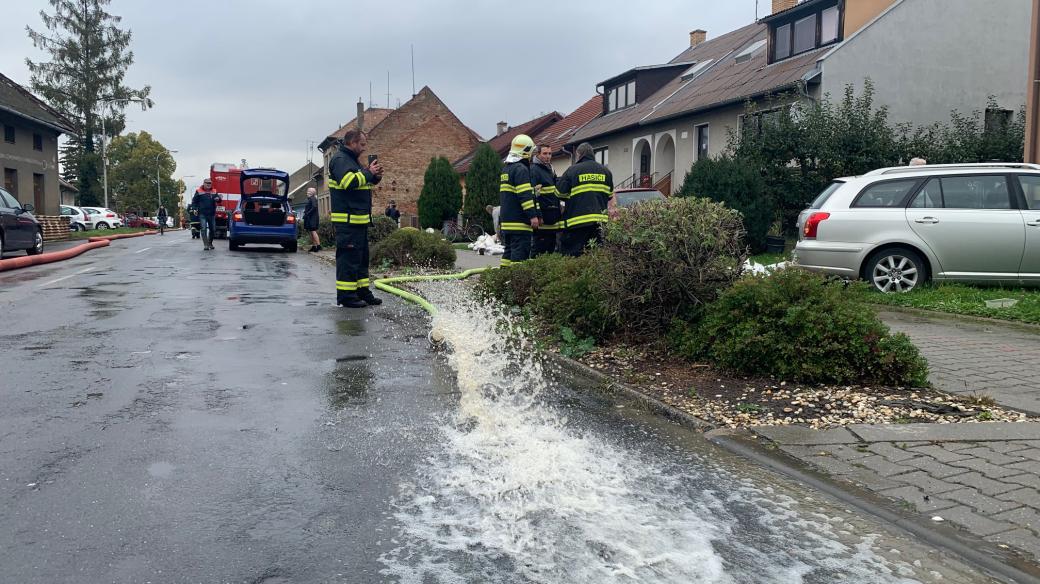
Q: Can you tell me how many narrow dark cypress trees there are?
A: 2